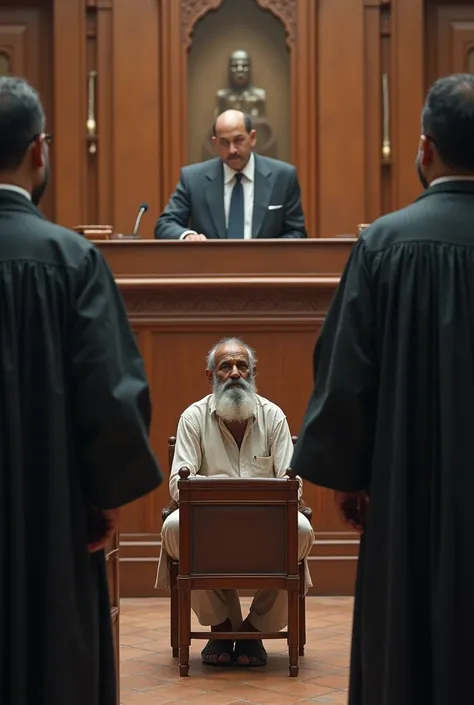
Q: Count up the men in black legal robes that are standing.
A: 2